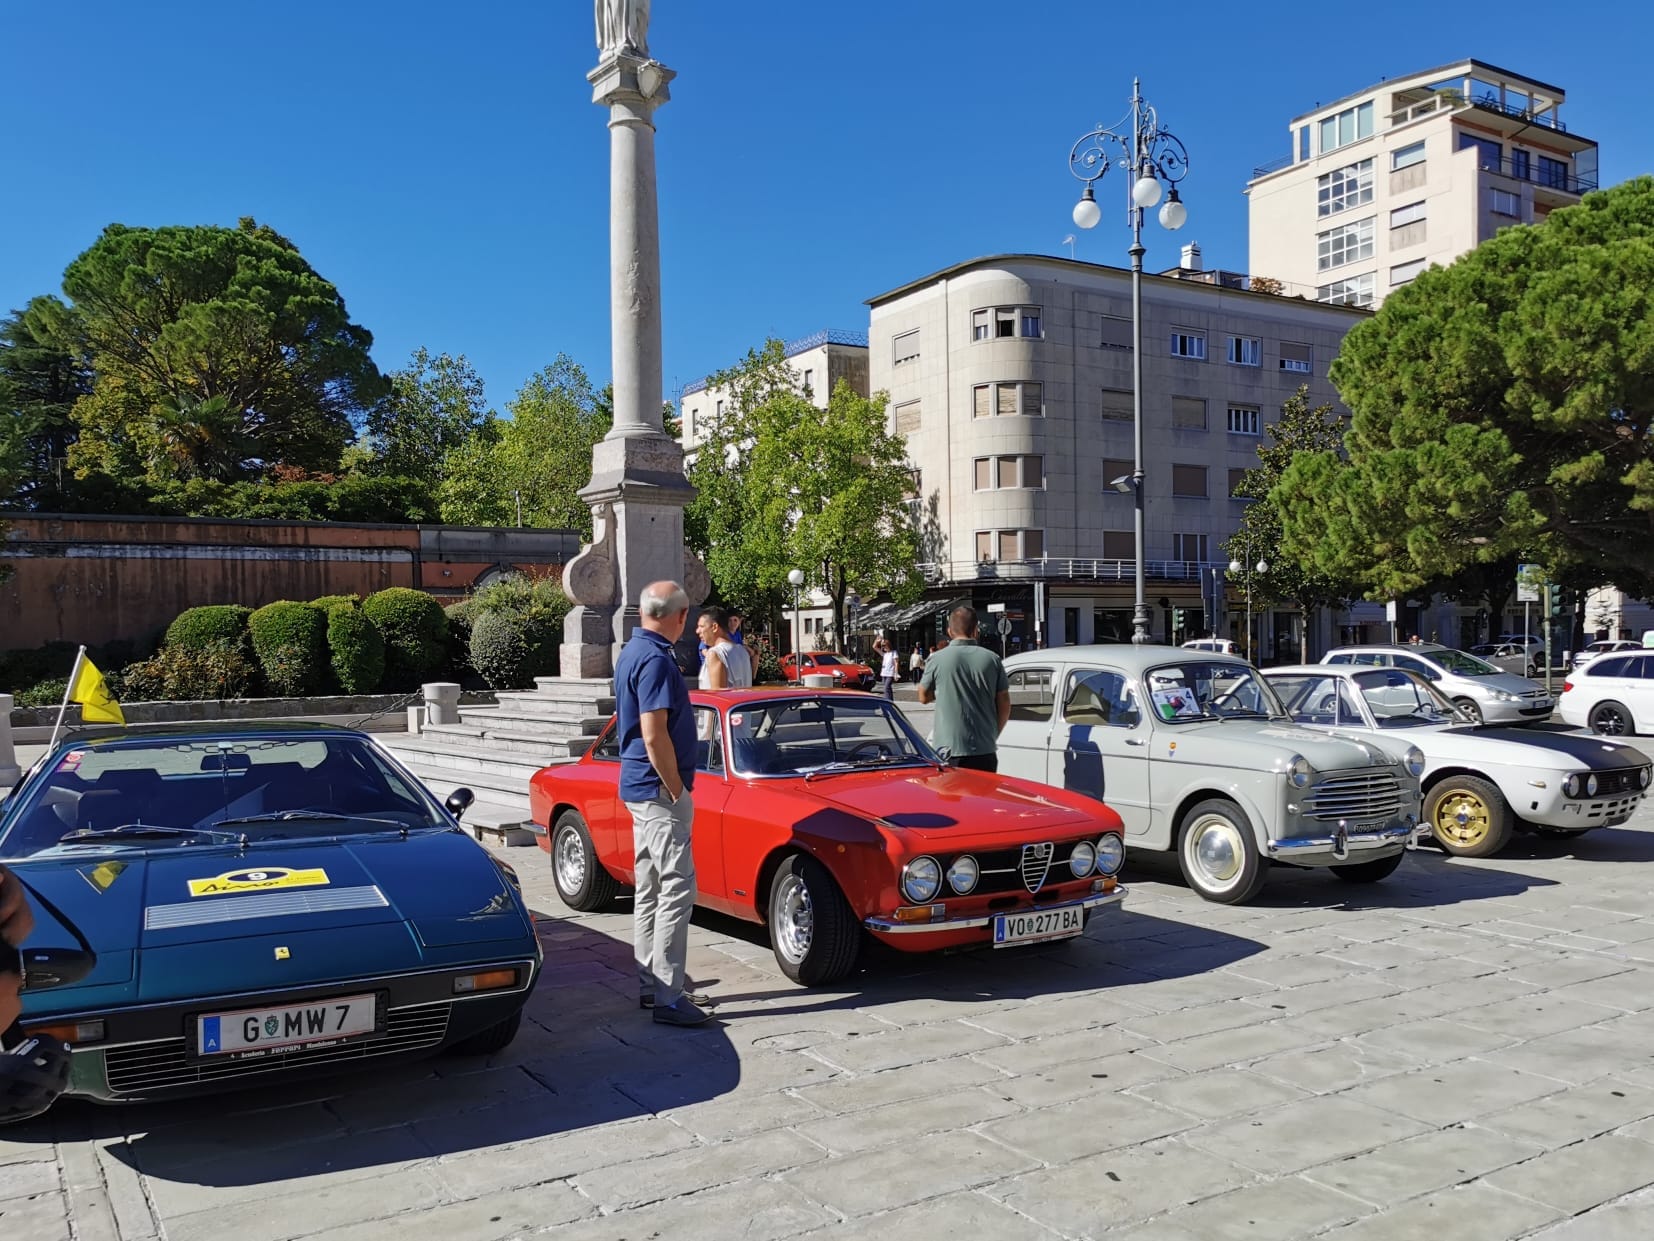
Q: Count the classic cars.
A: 4